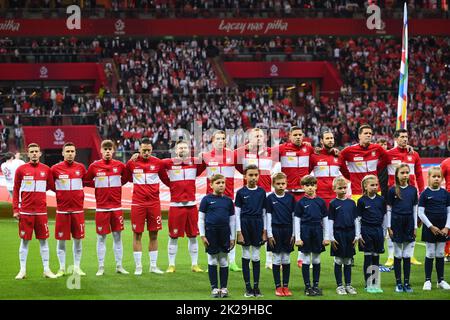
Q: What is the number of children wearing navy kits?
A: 8